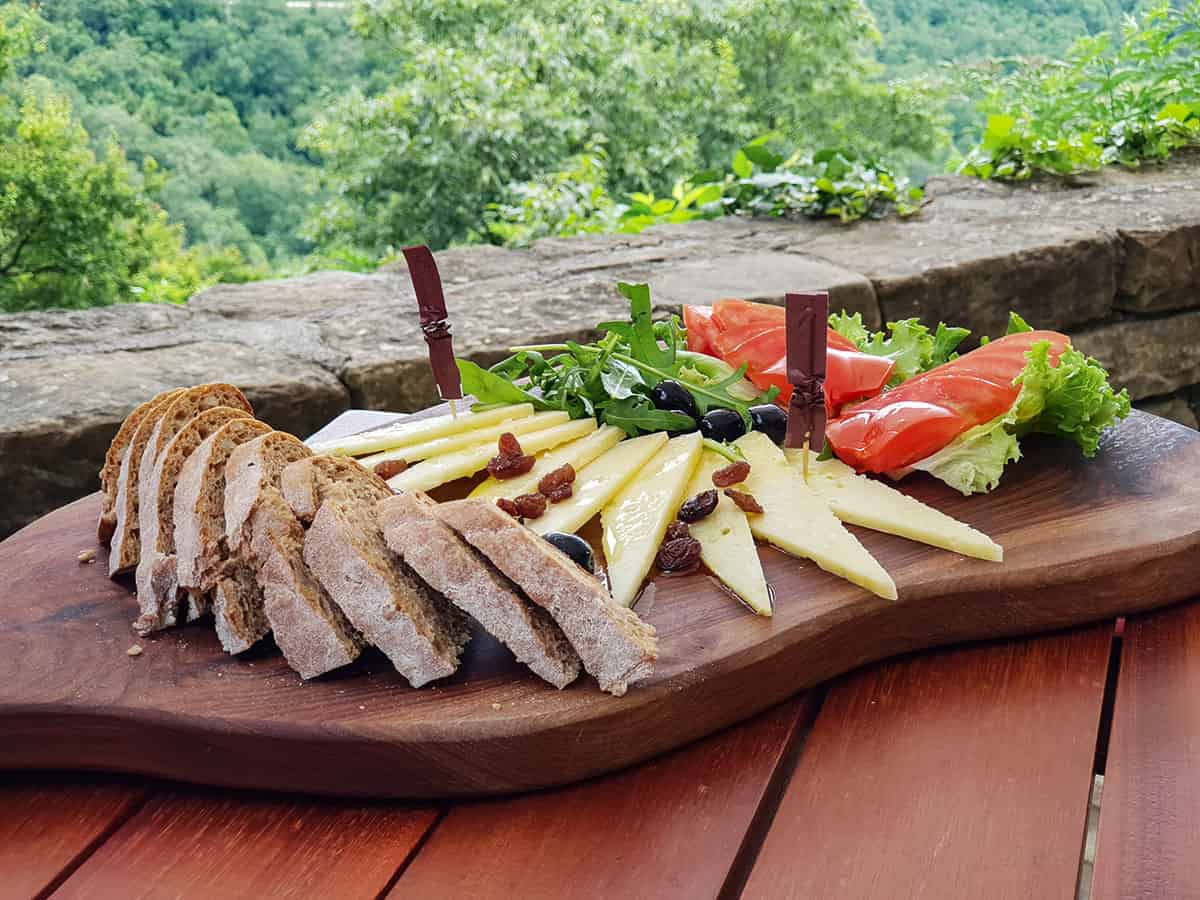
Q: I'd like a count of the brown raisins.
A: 12